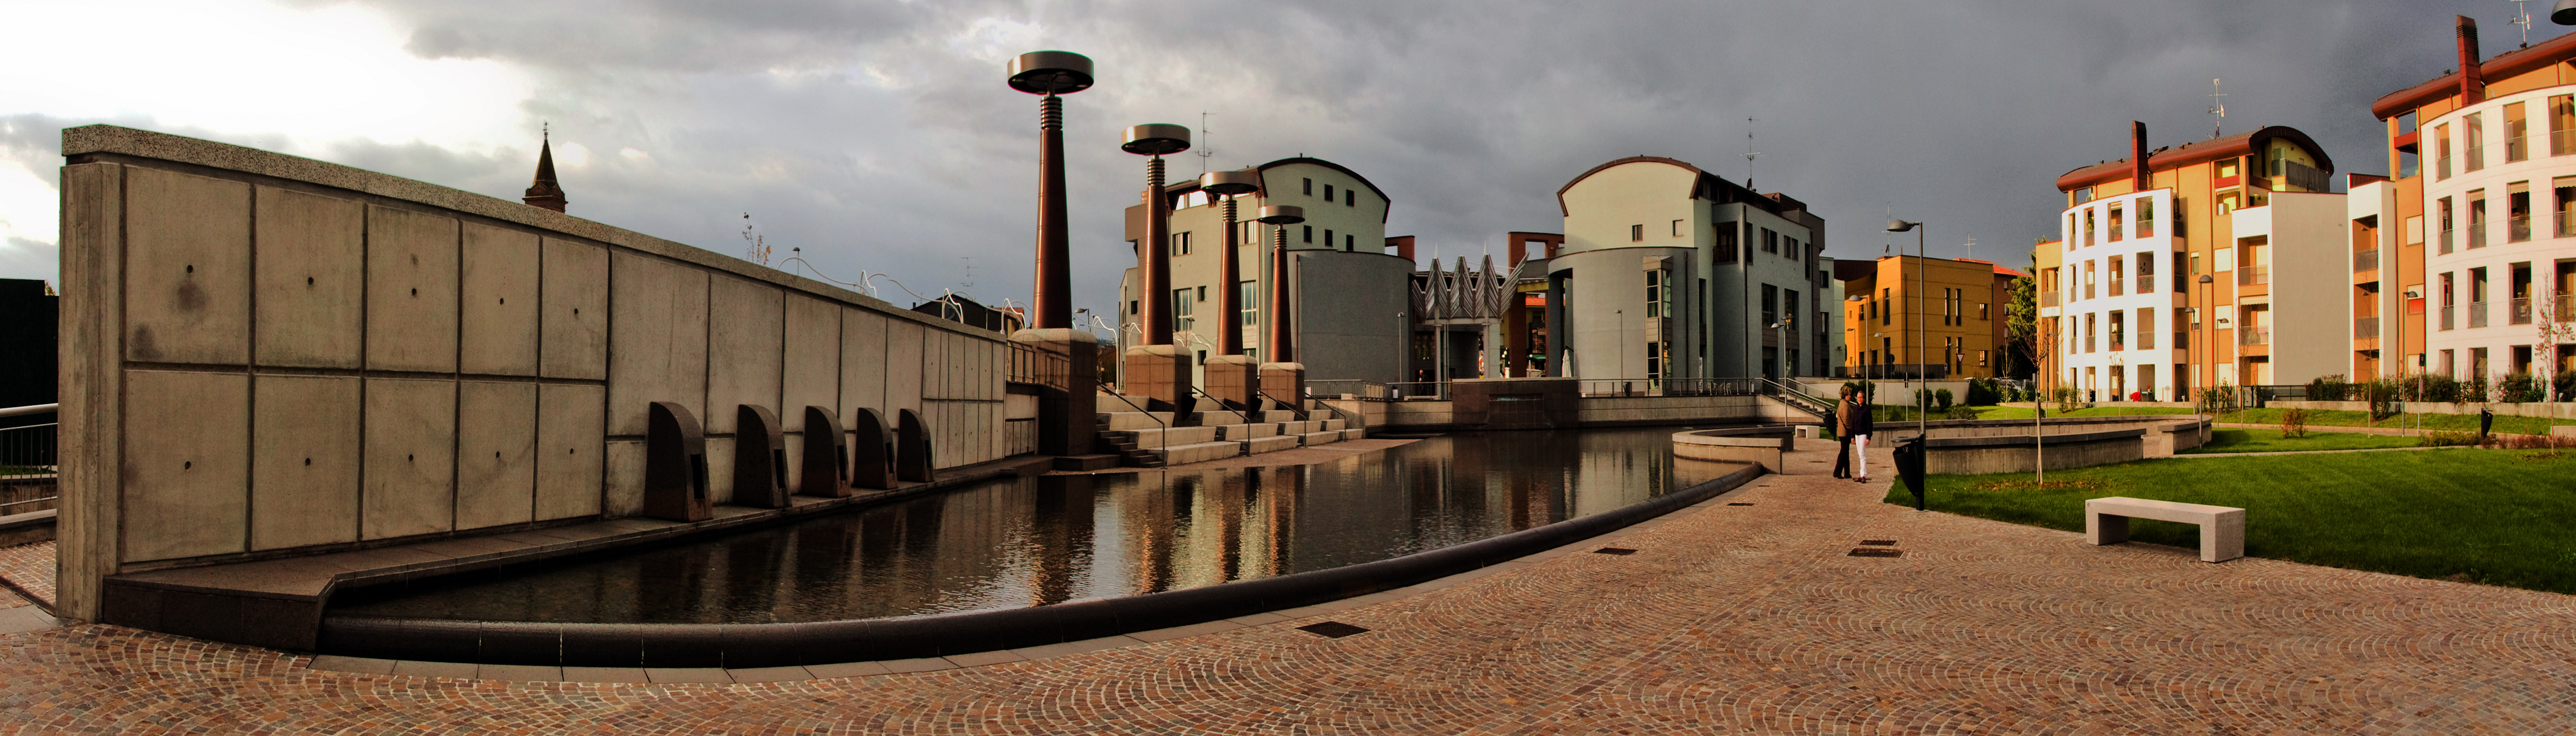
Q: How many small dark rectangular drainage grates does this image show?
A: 5